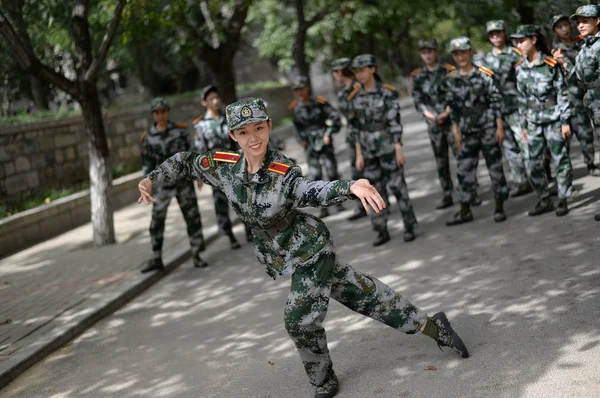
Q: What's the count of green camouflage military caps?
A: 12